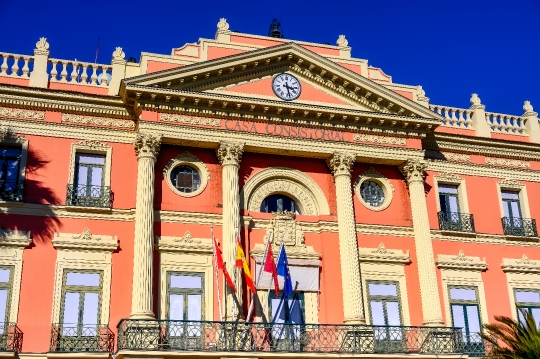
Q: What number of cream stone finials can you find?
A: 7